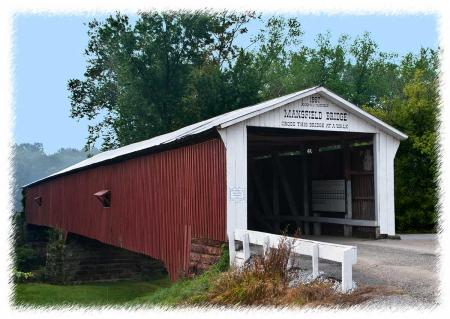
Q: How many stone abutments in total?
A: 2